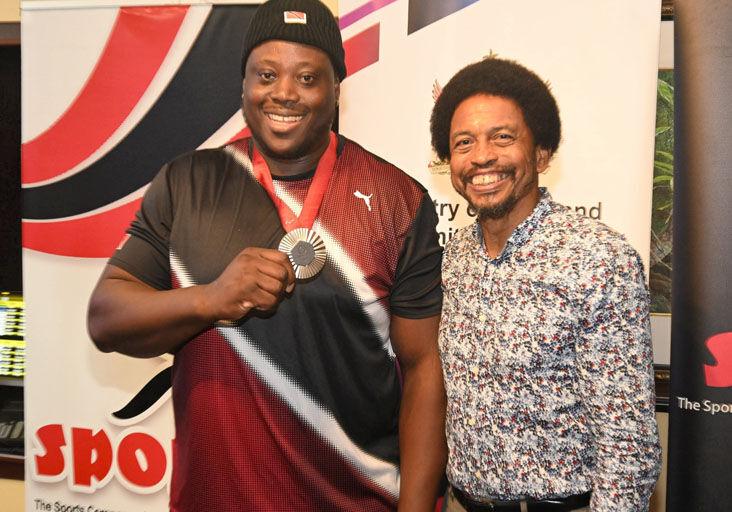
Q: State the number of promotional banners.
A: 3